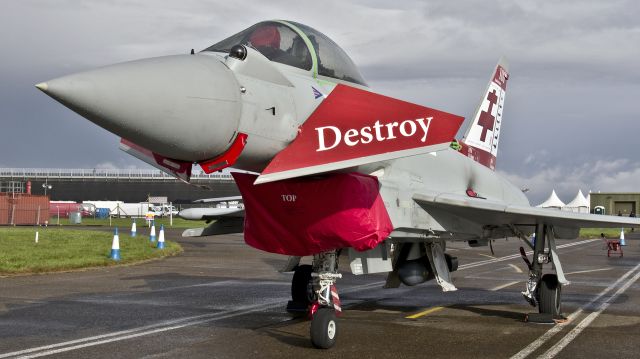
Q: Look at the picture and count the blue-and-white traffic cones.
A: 5